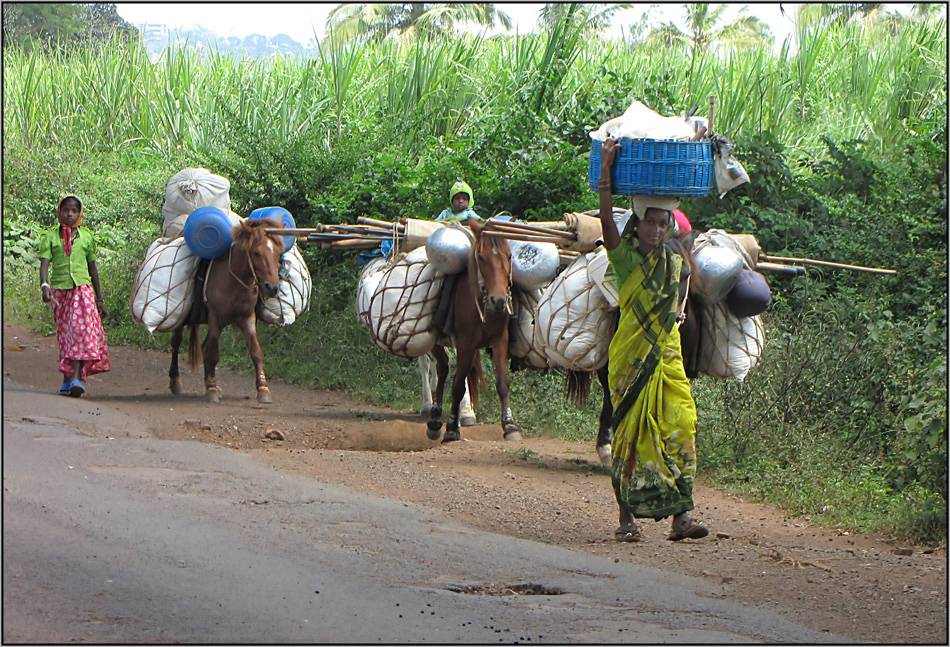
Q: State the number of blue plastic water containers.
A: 2